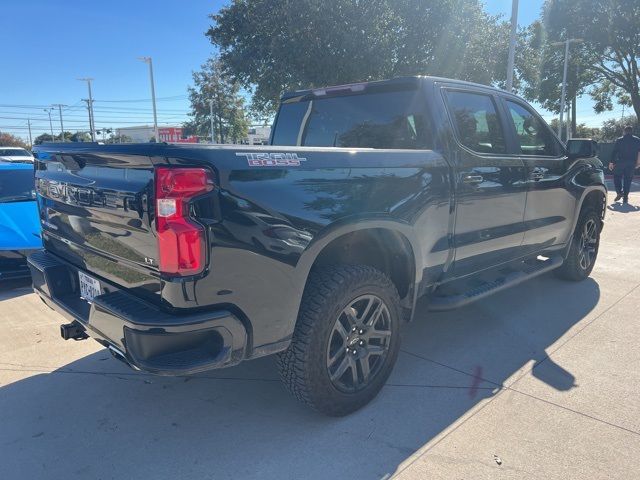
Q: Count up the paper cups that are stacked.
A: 0